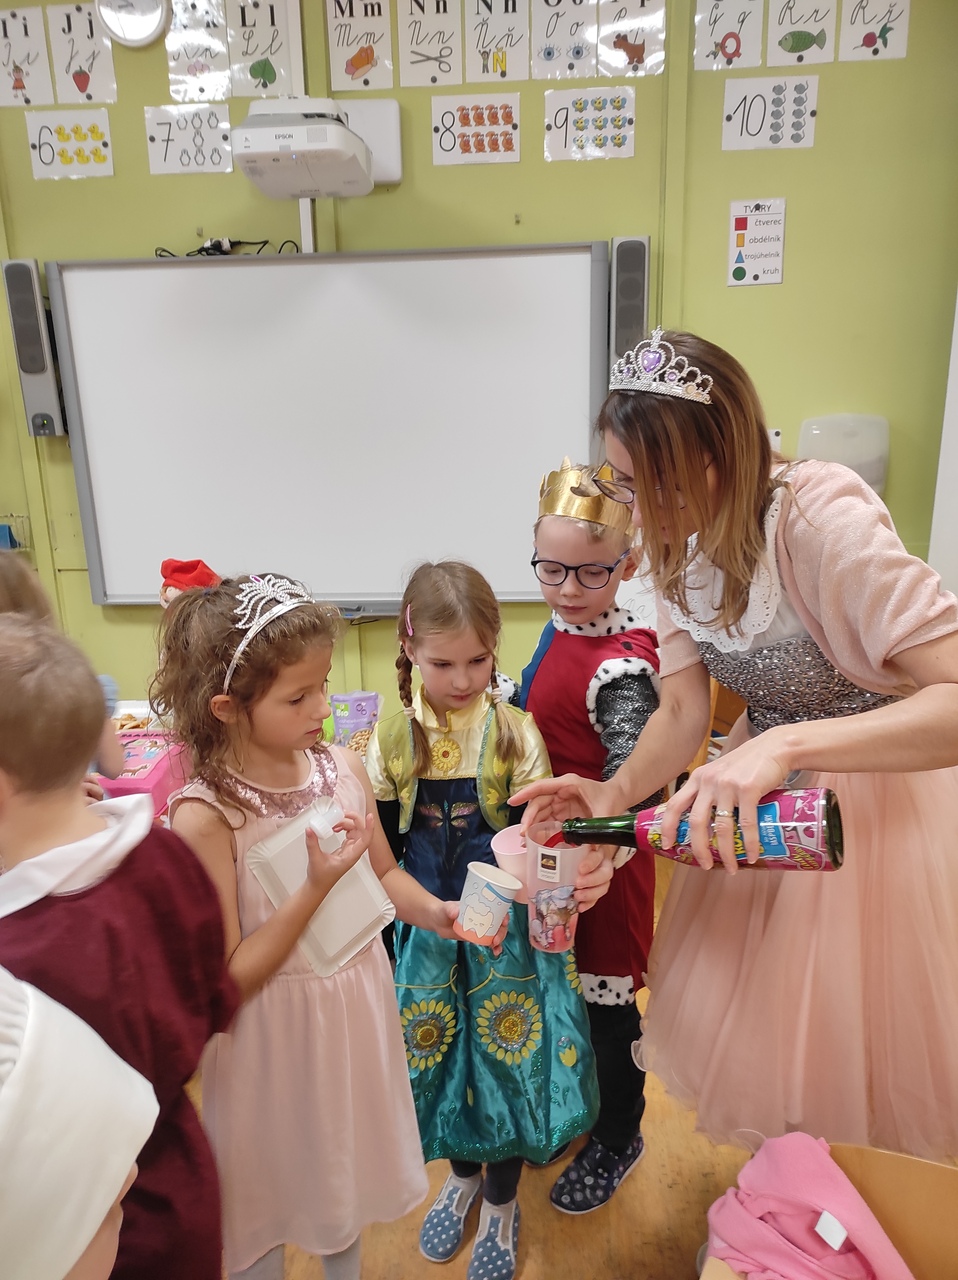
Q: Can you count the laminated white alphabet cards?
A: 12